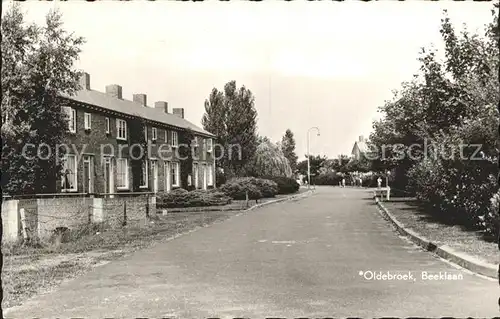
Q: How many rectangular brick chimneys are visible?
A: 5